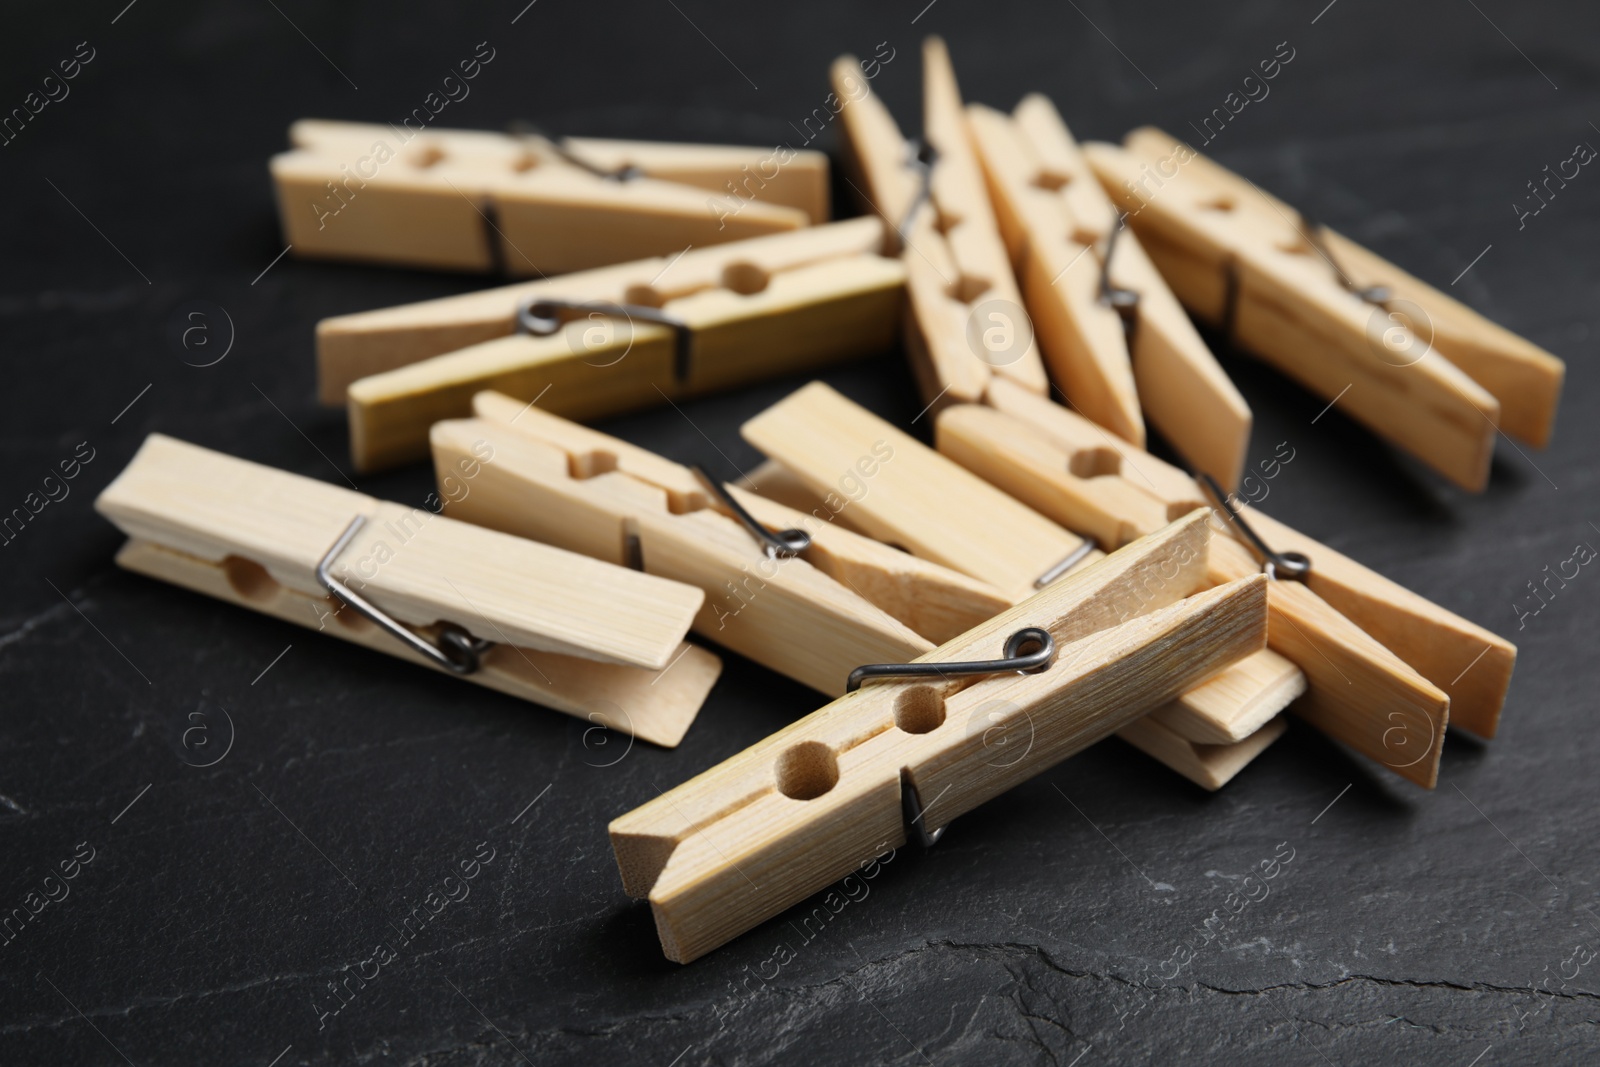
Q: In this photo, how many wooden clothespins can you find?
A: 10